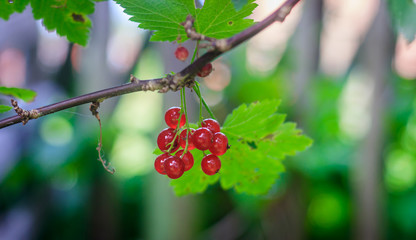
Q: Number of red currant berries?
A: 12